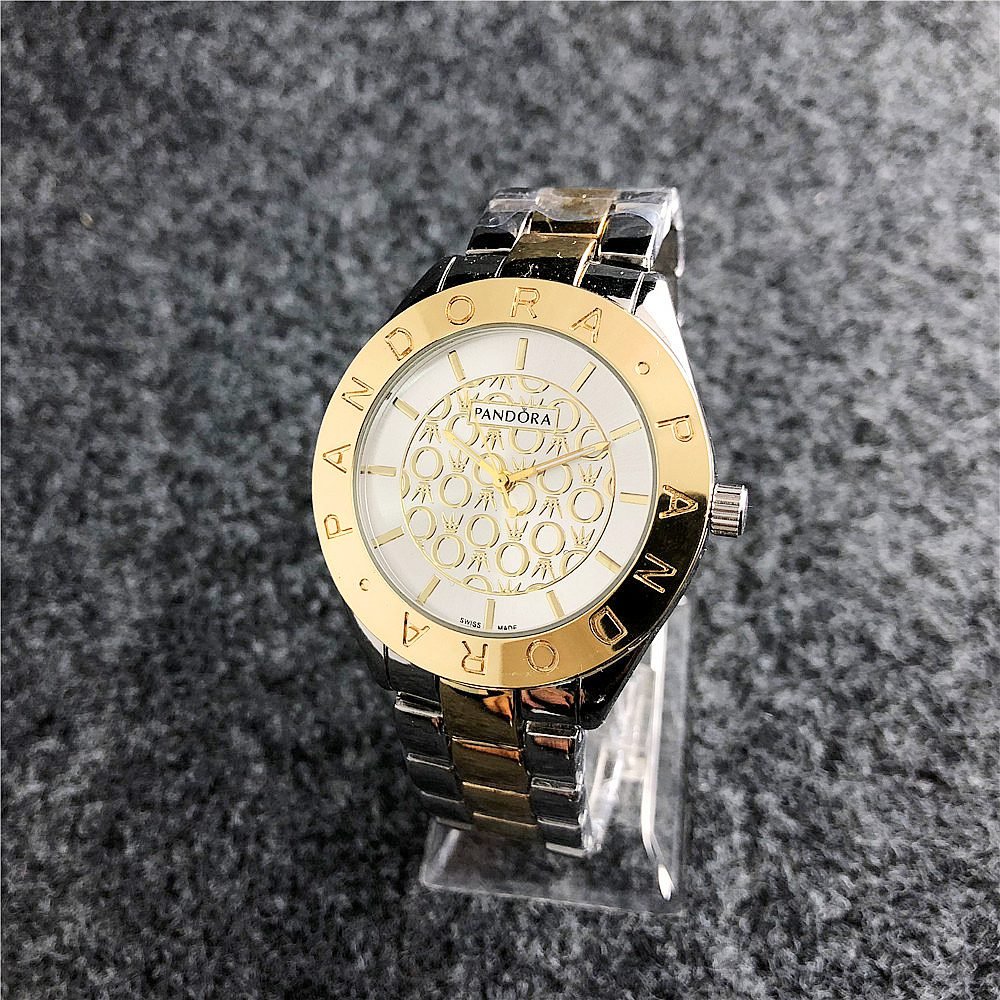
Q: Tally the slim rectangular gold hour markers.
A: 12